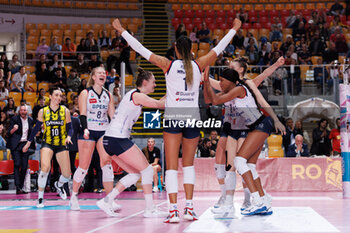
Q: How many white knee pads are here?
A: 12